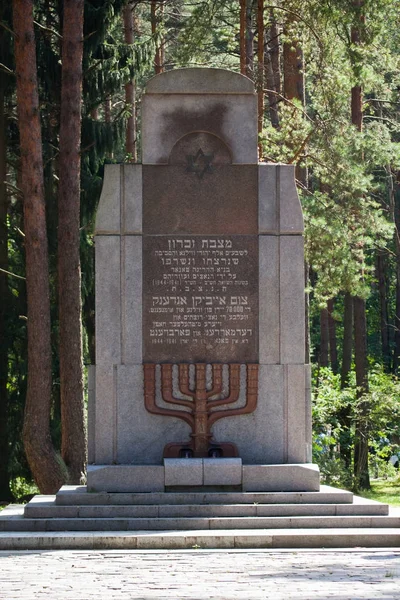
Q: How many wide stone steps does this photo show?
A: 4